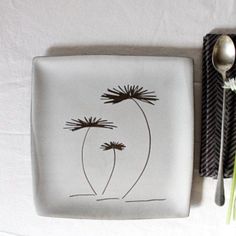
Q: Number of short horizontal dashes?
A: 3